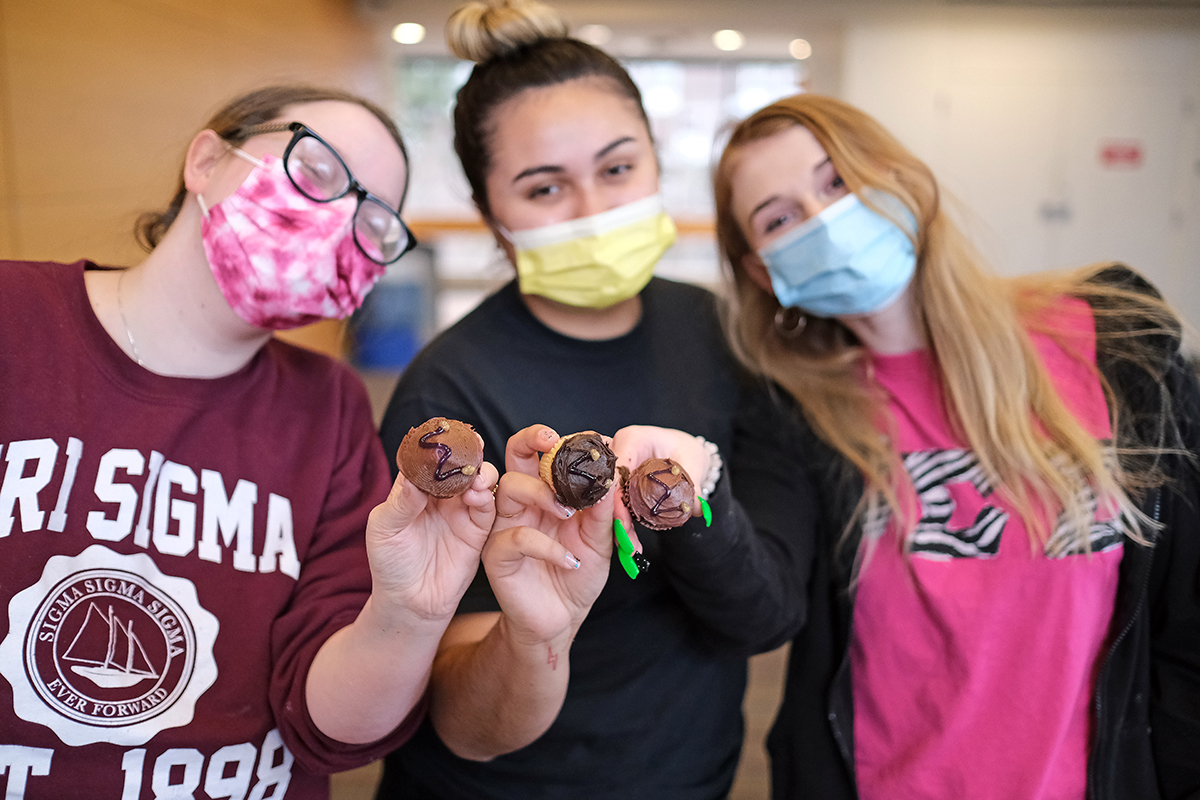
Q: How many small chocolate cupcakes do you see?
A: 3